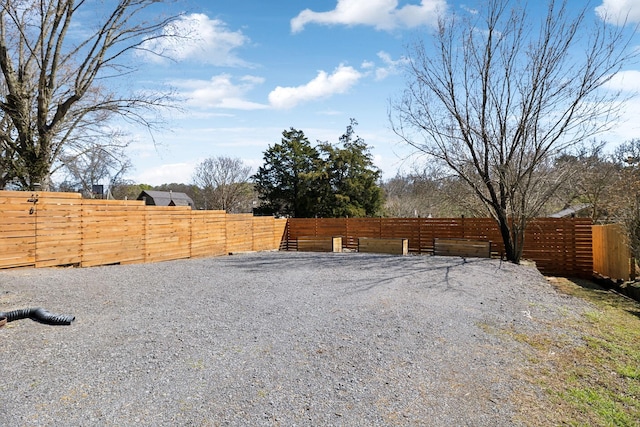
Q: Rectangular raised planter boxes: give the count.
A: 3